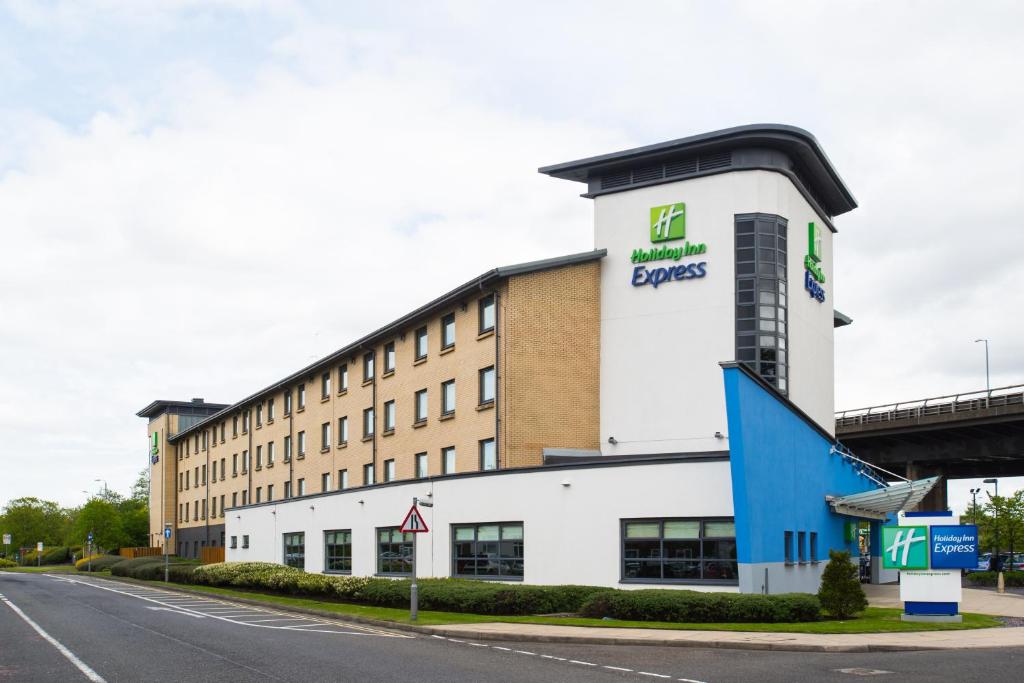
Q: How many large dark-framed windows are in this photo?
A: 5